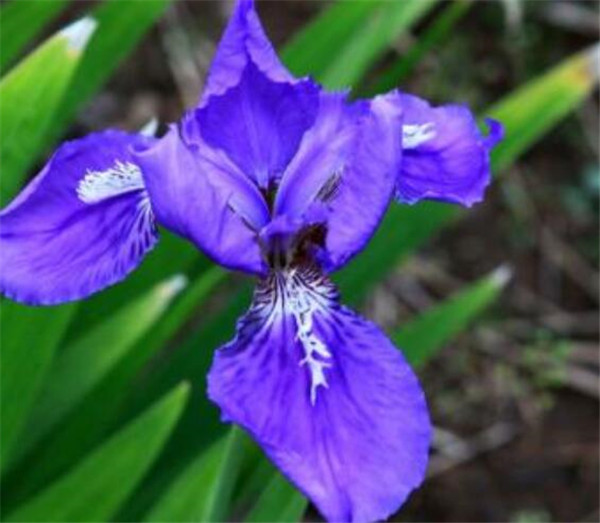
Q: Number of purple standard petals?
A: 3